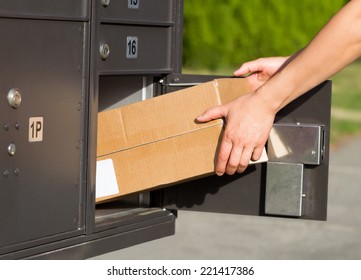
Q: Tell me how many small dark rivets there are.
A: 4